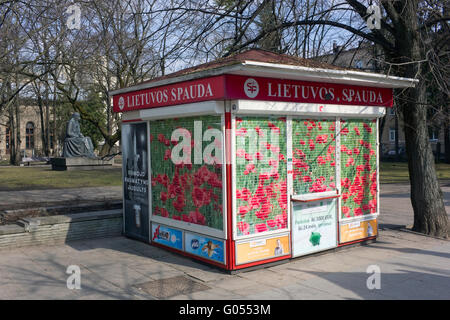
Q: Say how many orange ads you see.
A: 2